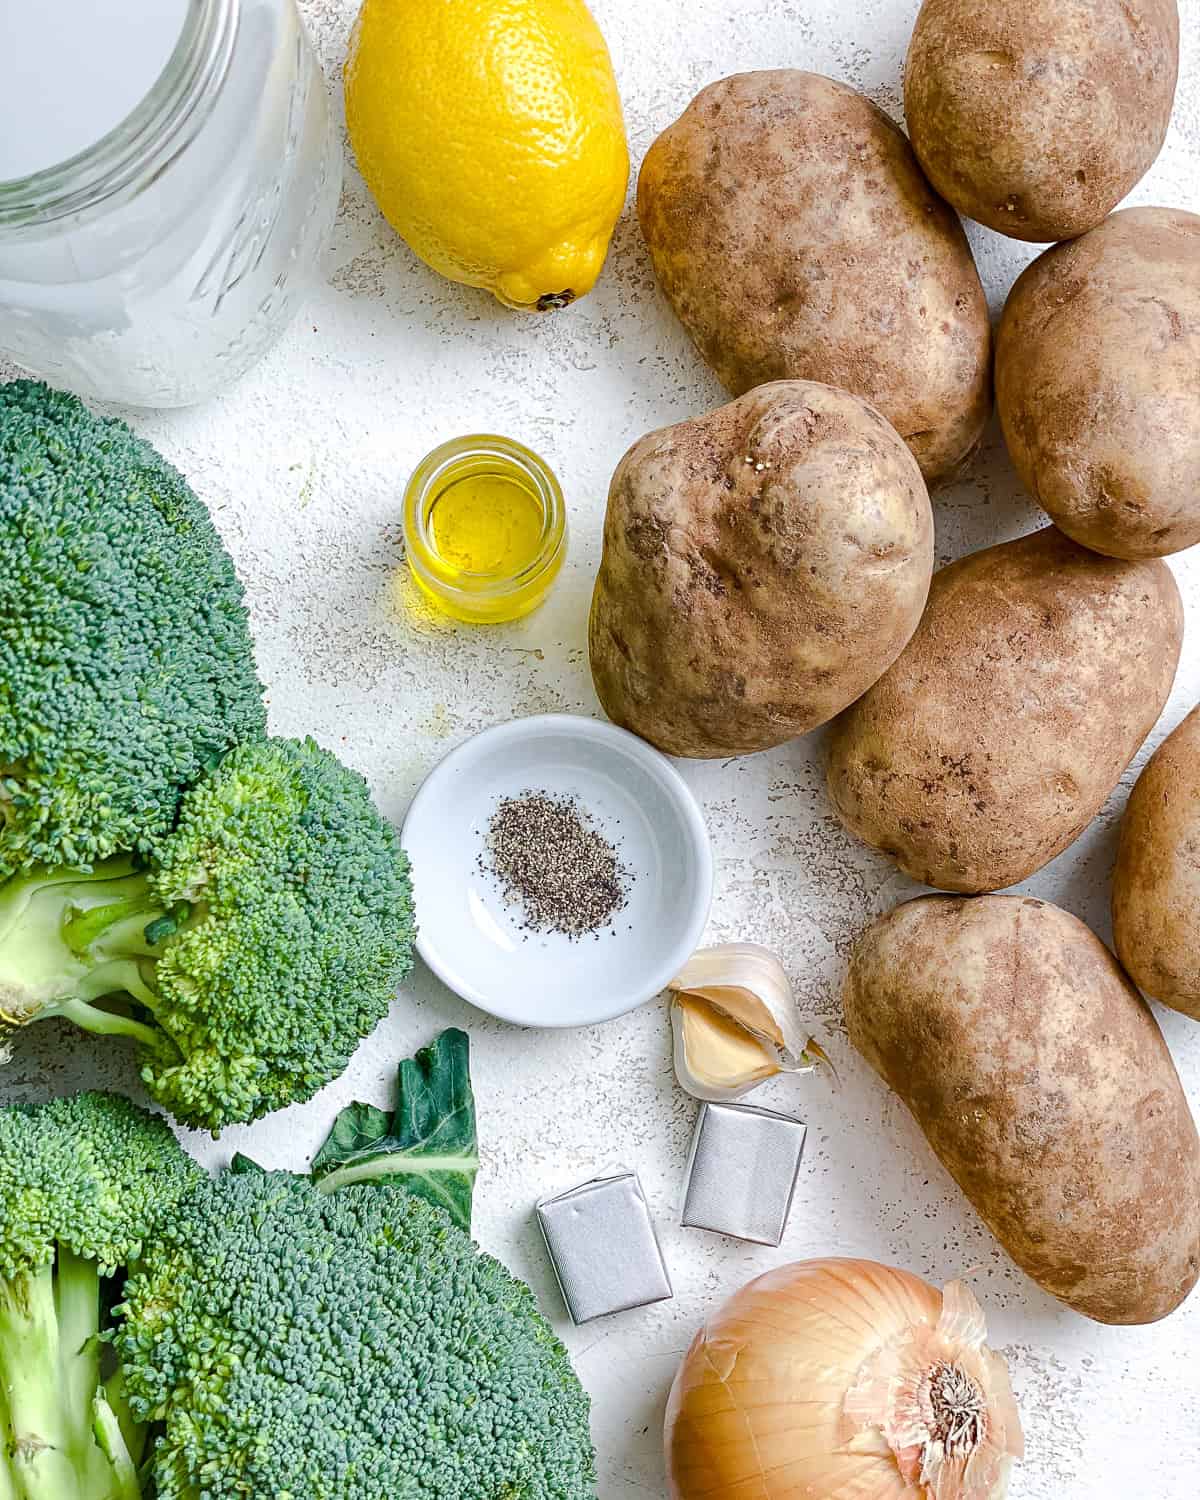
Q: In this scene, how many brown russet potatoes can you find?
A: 7